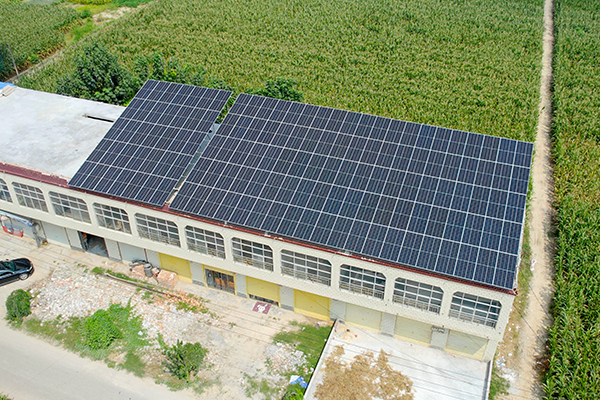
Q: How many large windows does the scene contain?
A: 11